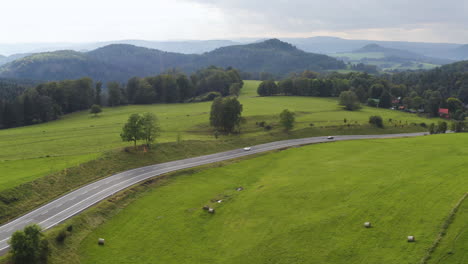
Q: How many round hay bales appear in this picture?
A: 5